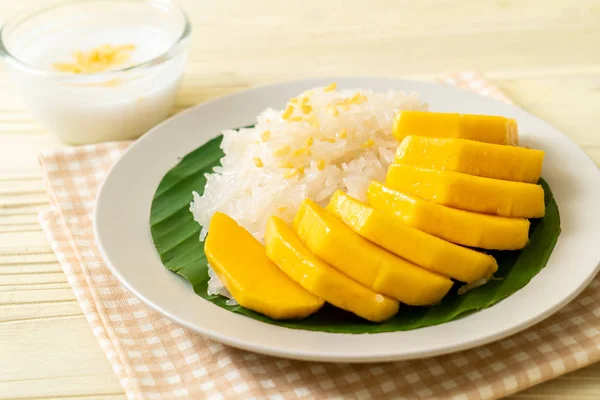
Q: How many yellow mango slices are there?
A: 8